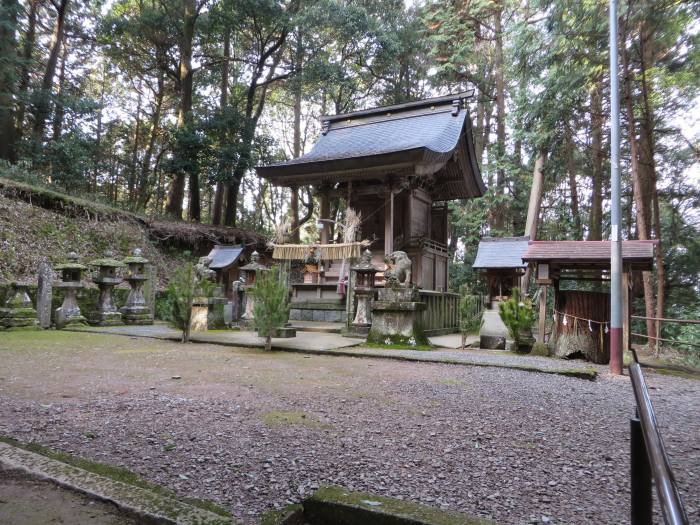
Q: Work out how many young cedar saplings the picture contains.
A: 4